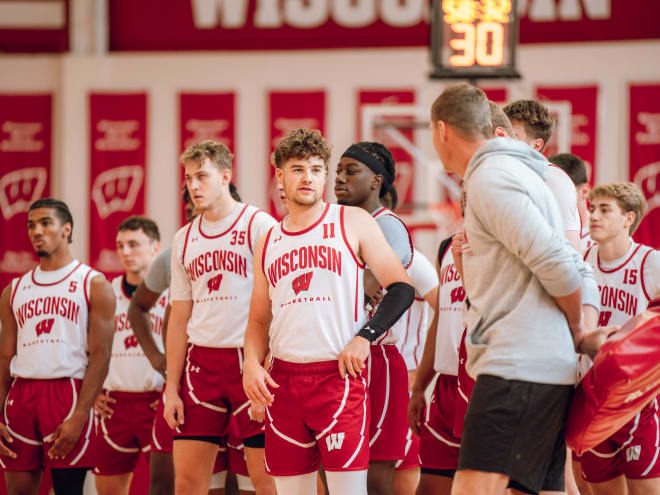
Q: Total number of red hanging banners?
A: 8